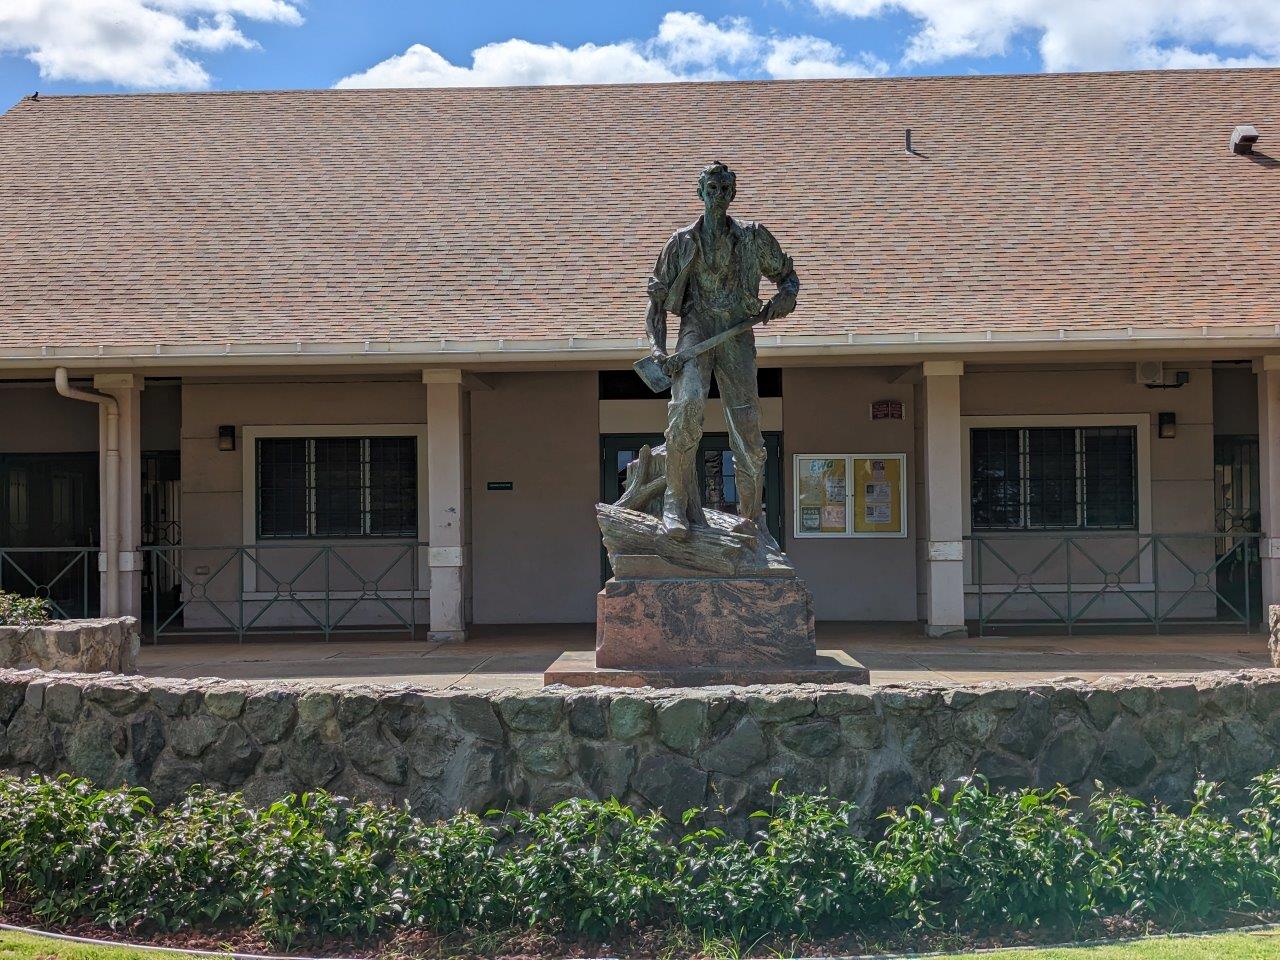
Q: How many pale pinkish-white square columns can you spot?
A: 4